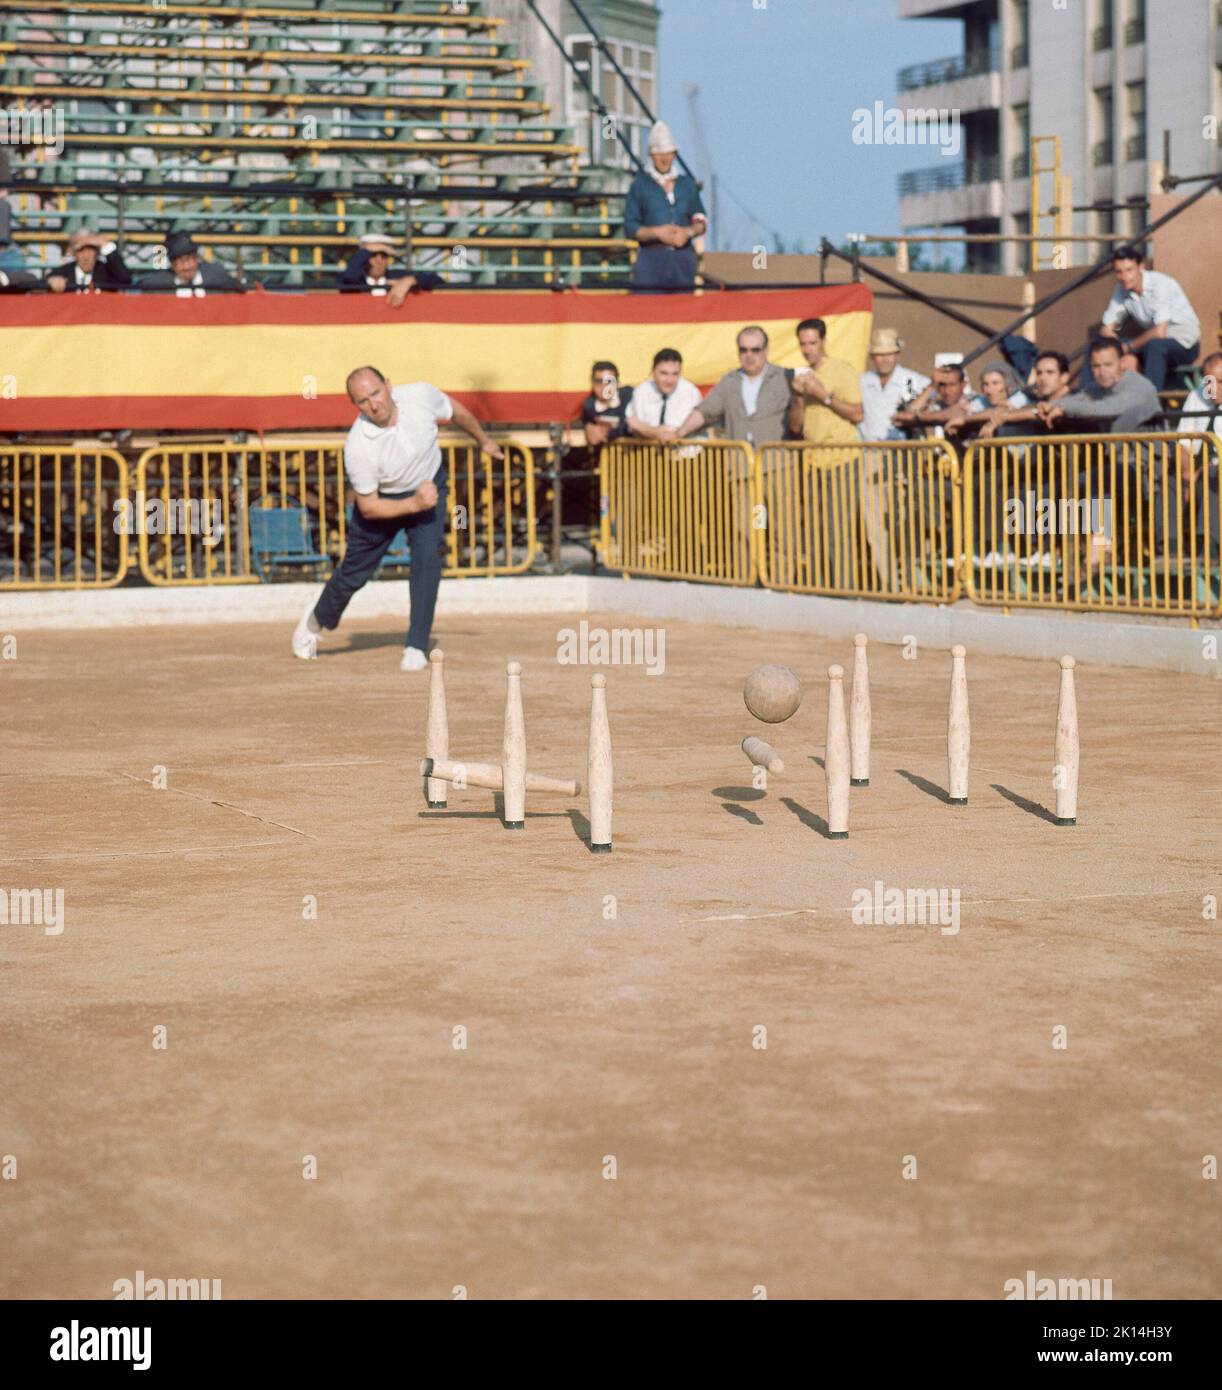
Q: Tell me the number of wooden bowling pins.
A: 9